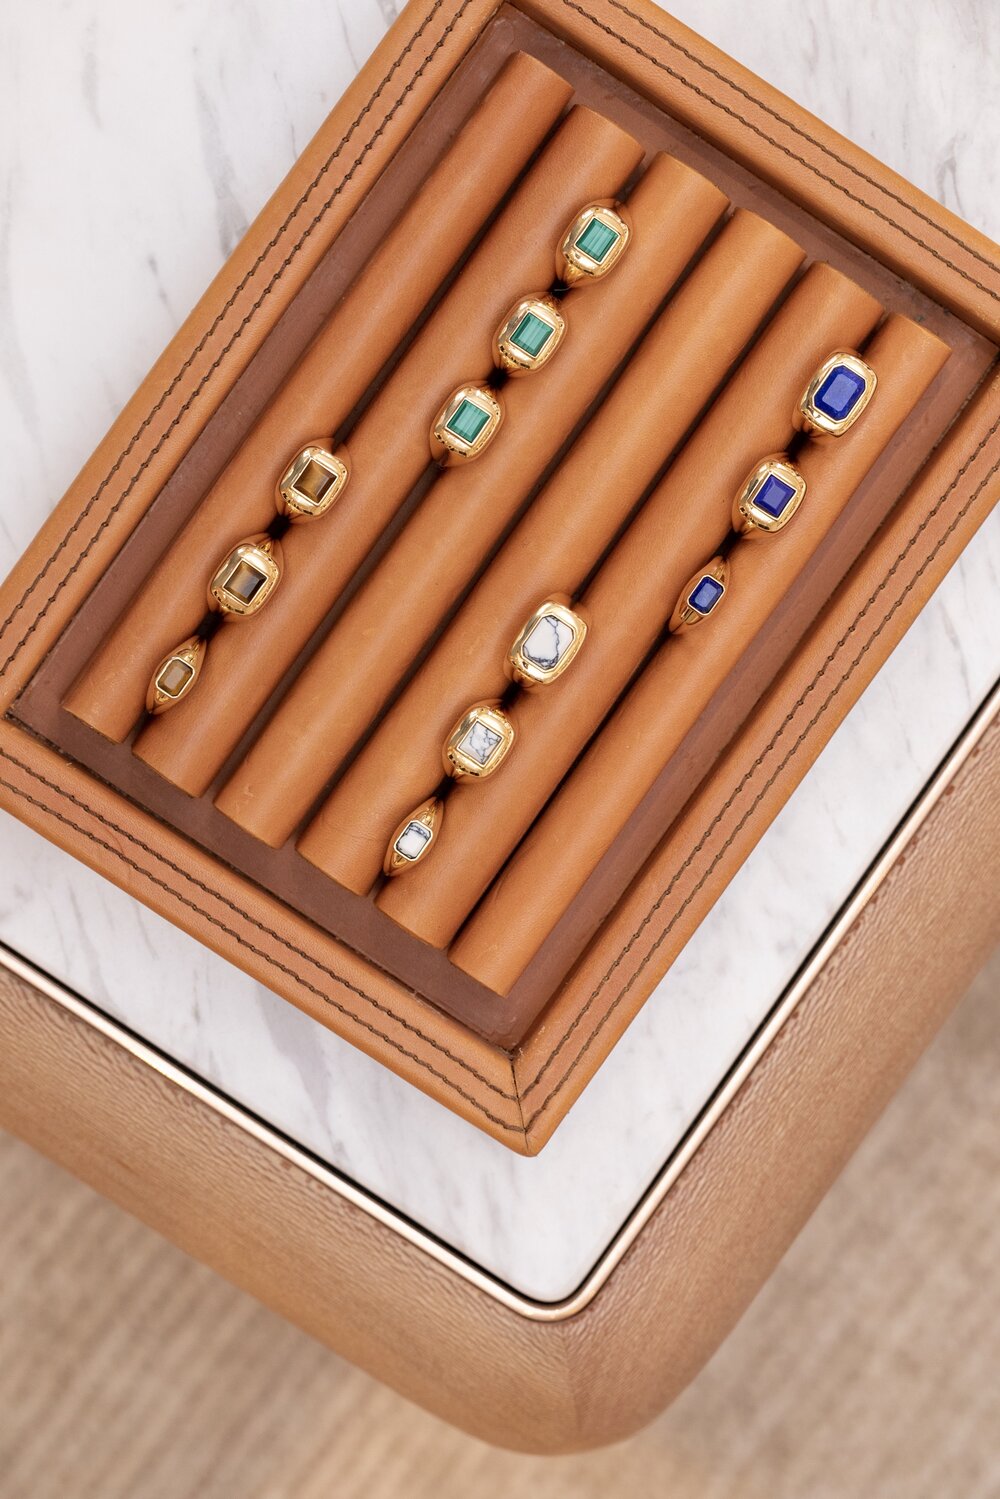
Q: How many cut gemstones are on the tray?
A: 12